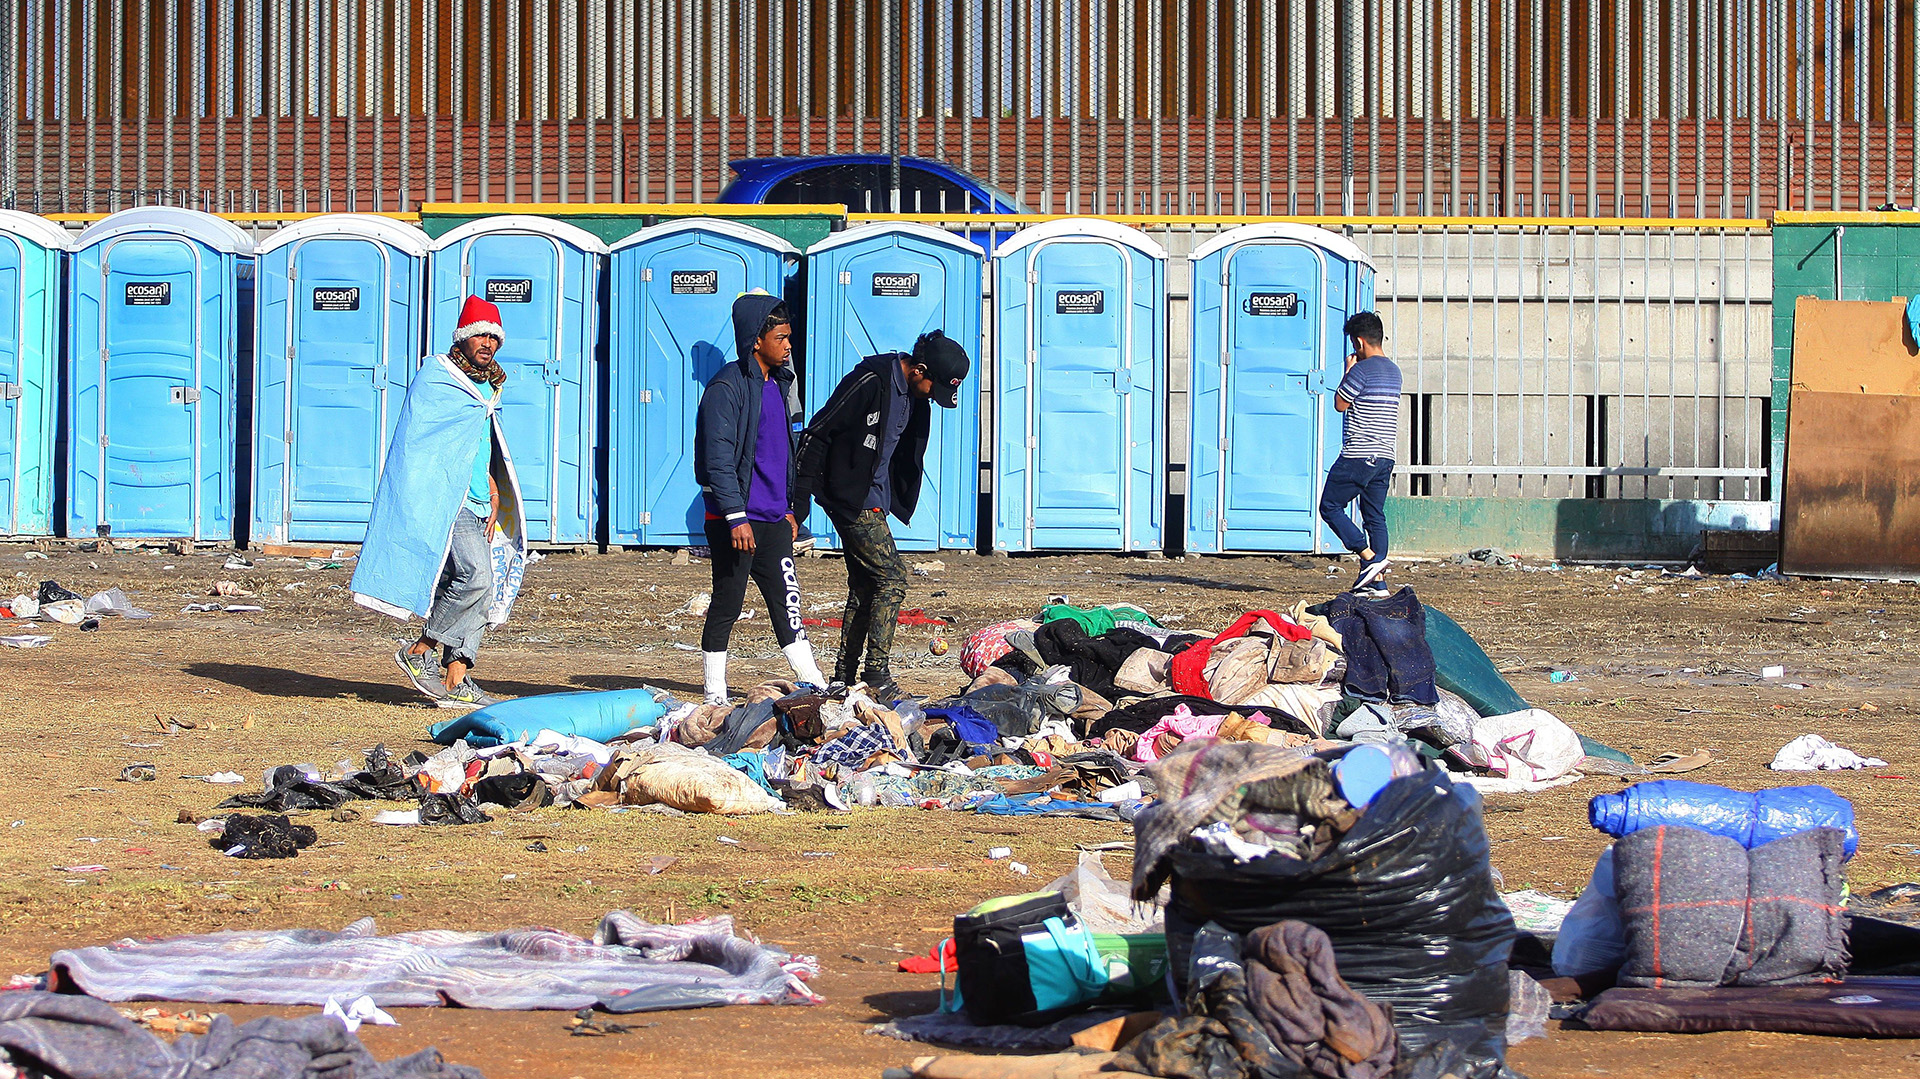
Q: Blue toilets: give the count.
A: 8